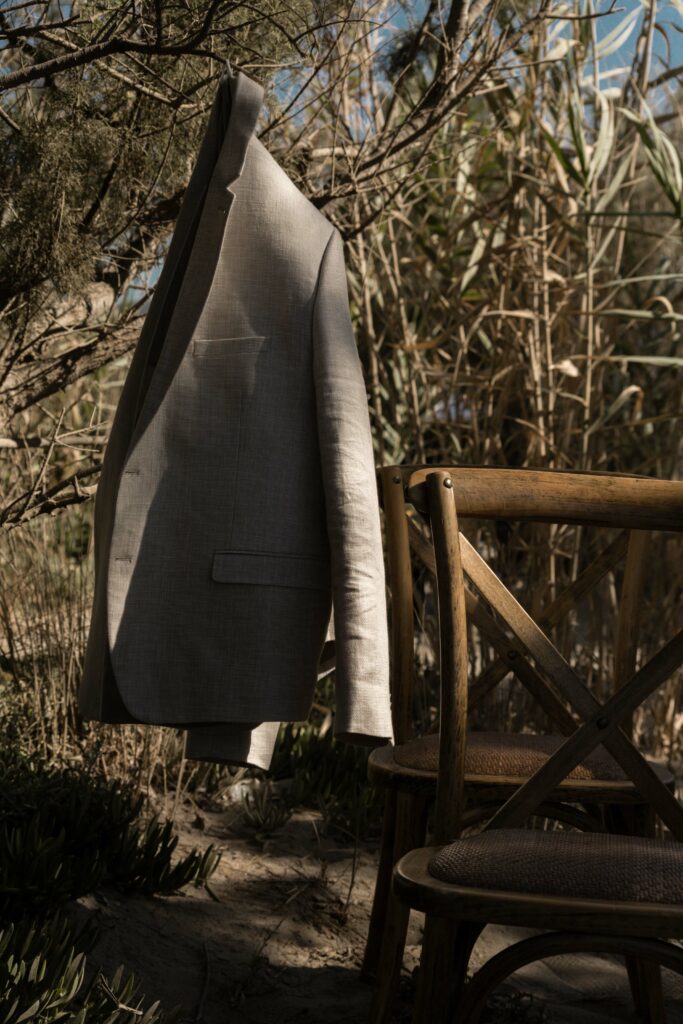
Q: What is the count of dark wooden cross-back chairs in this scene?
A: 2